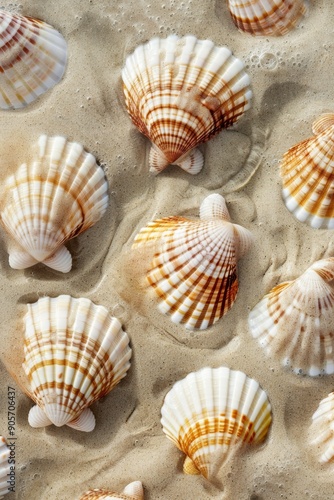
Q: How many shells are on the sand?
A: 12